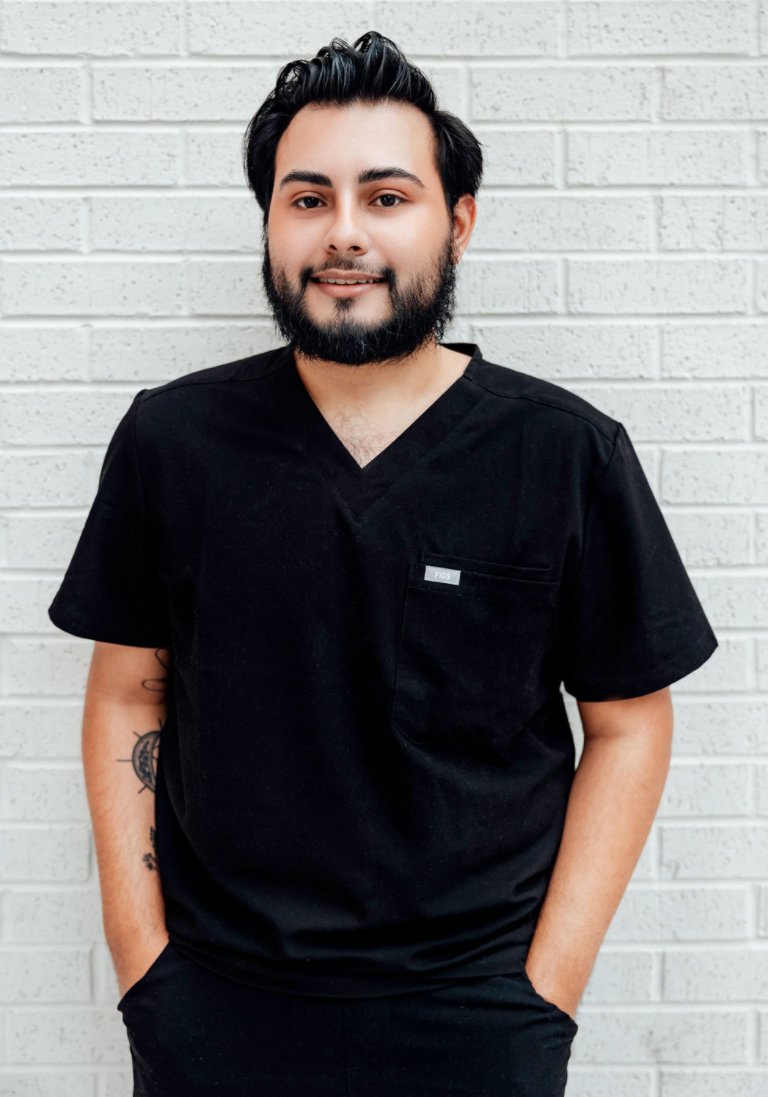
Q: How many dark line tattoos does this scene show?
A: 3